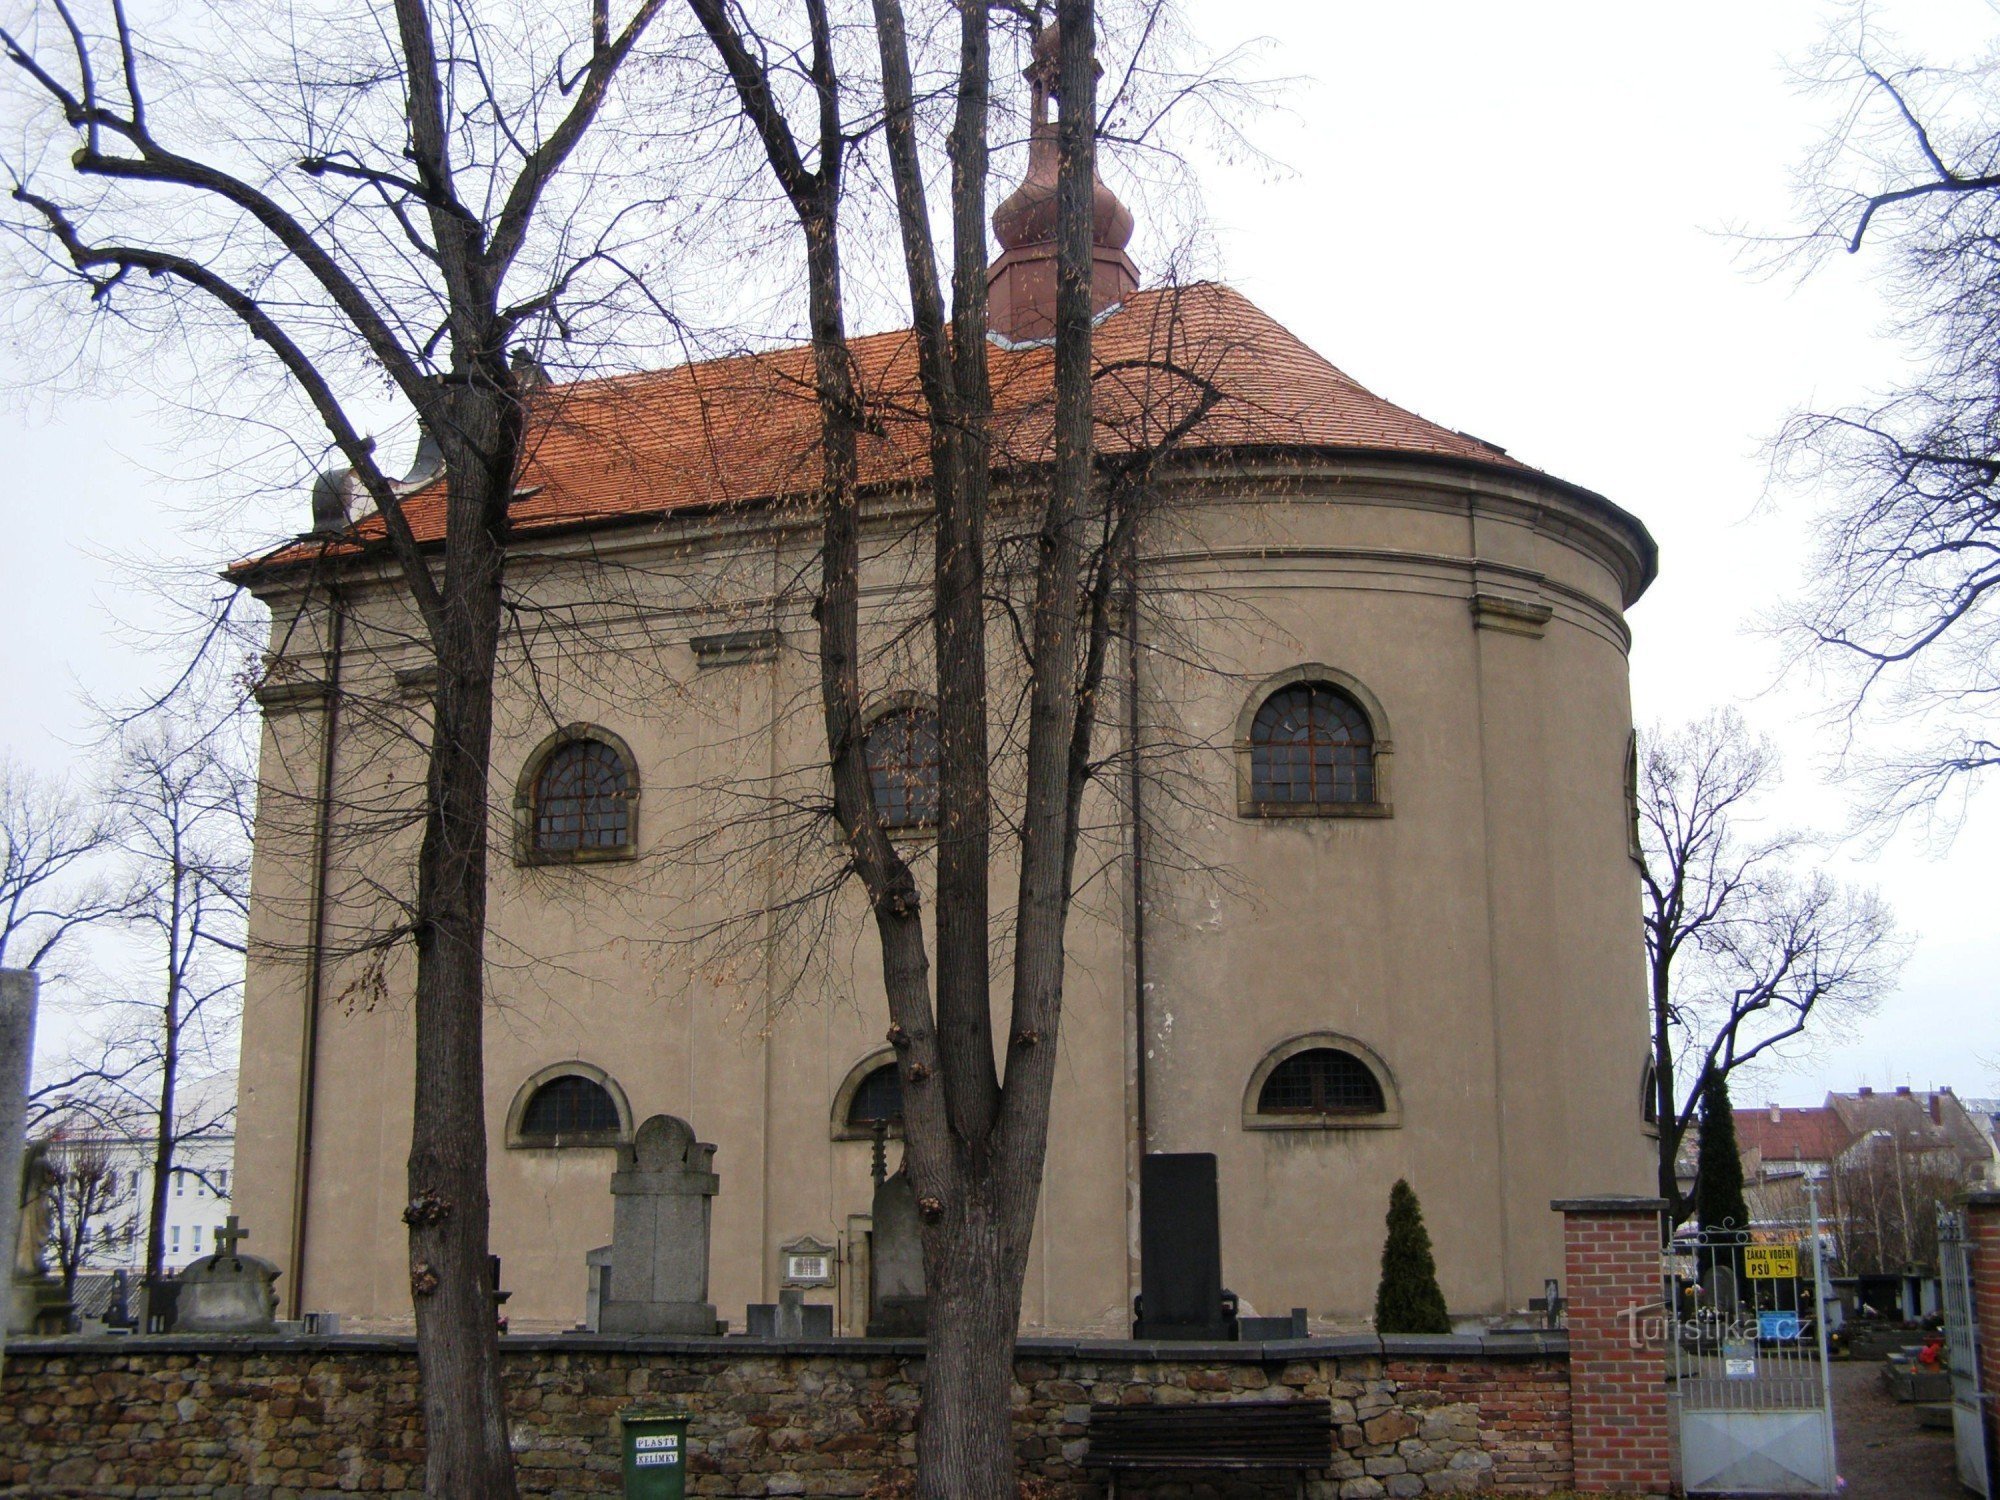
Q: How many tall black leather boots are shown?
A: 0